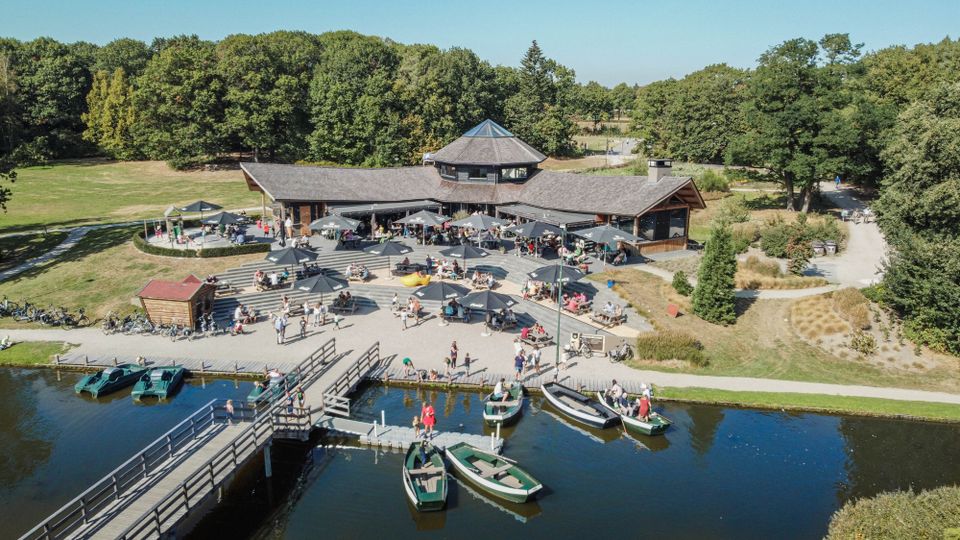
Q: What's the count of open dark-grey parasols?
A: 14